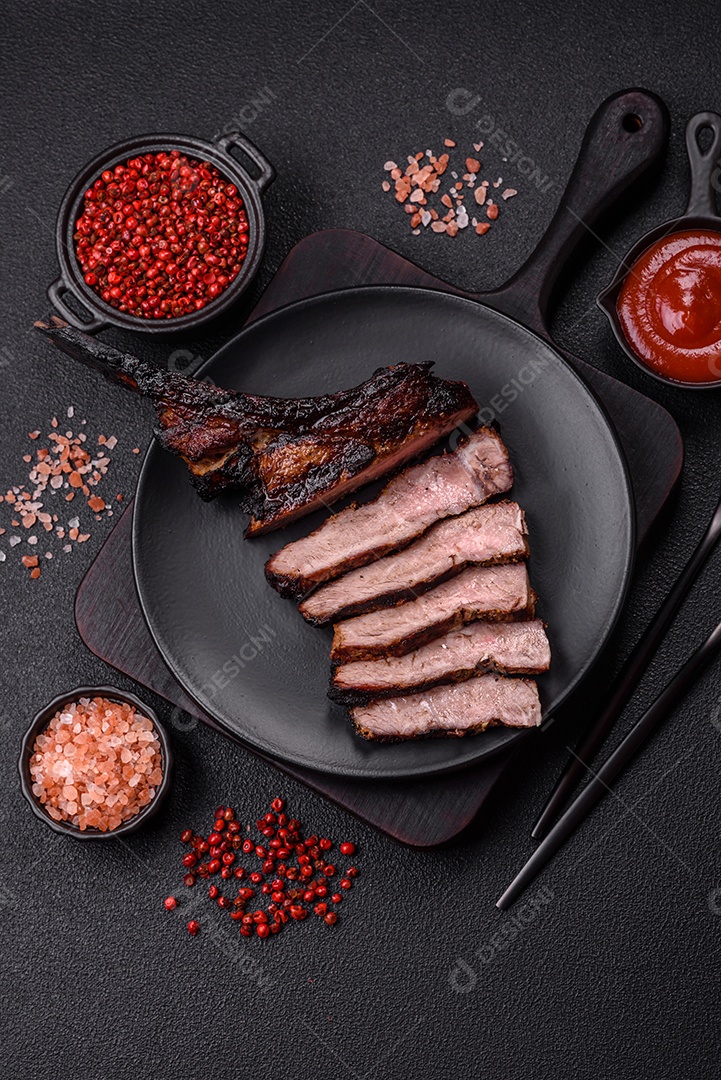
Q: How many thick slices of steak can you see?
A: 5